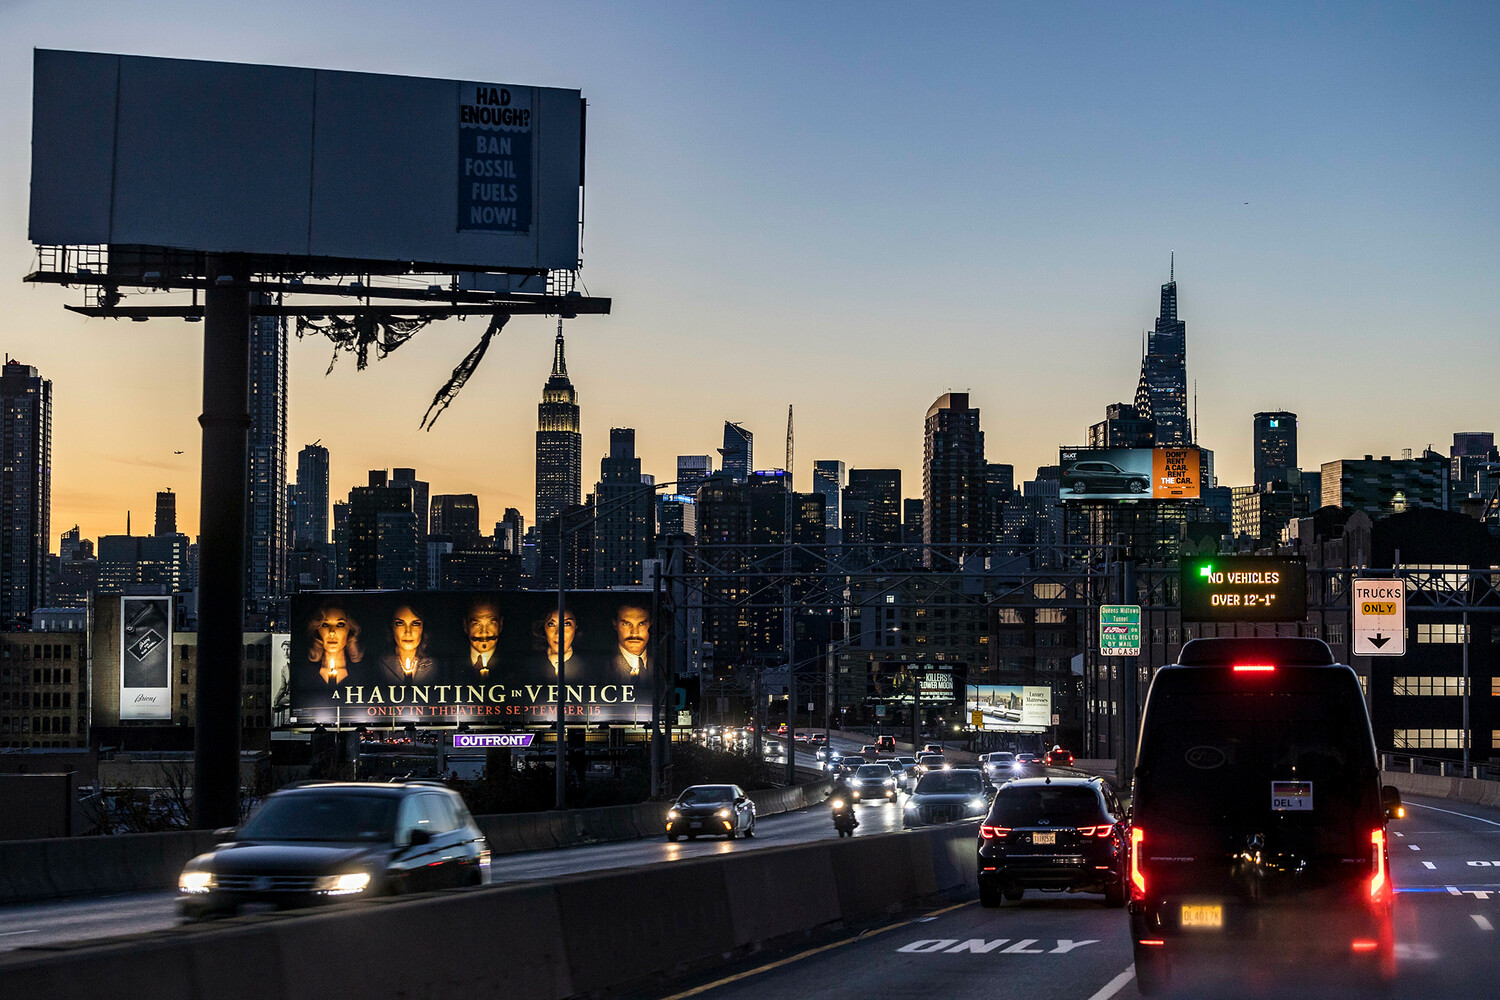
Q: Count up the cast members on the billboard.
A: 5